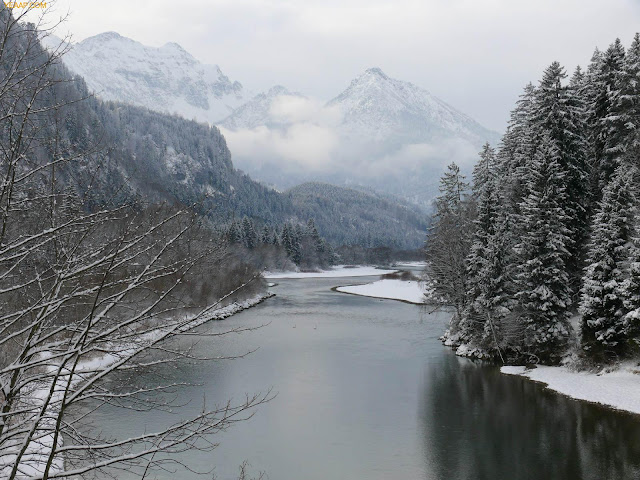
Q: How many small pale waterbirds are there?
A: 2